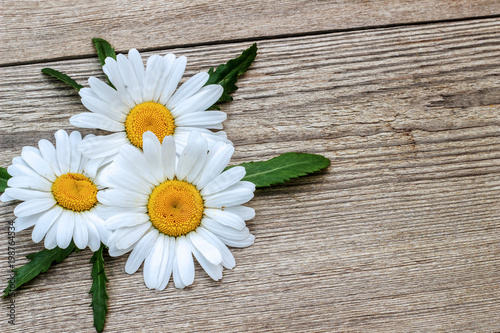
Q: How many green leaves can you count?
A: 7